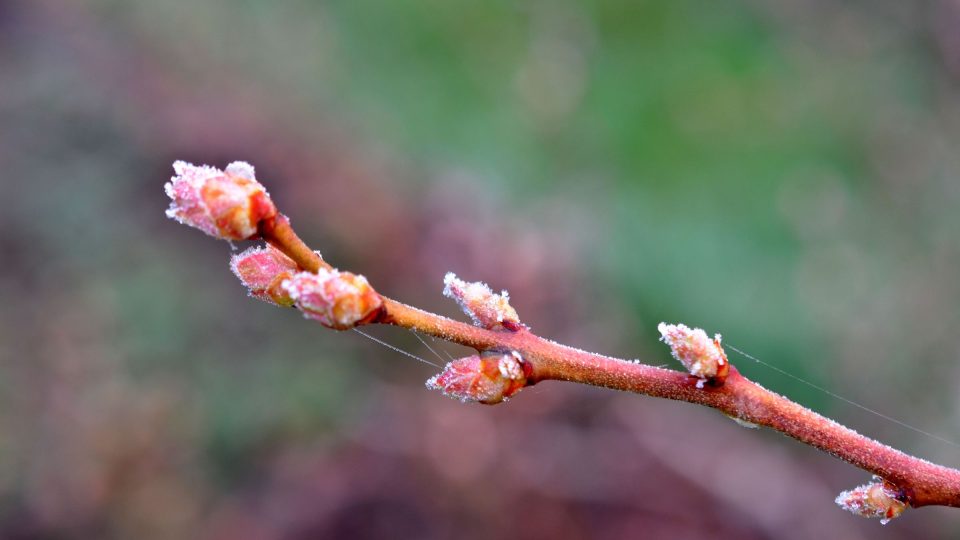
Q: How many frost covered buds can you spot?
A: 7